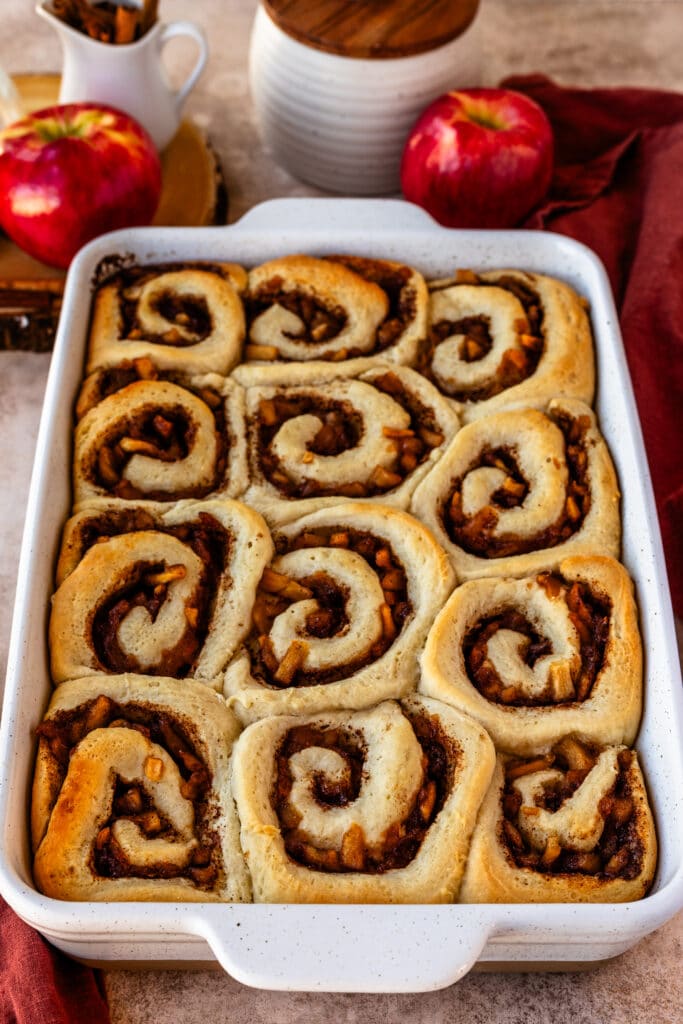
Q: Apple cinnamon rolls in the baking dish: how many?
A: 12